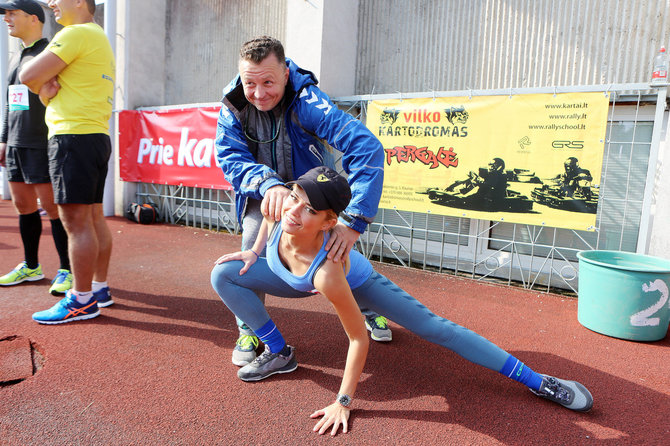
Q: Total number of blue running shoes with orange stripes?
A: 2